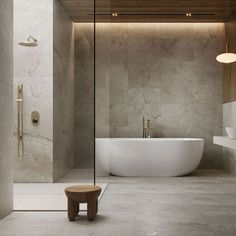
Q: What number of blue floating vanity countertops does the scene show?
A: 0